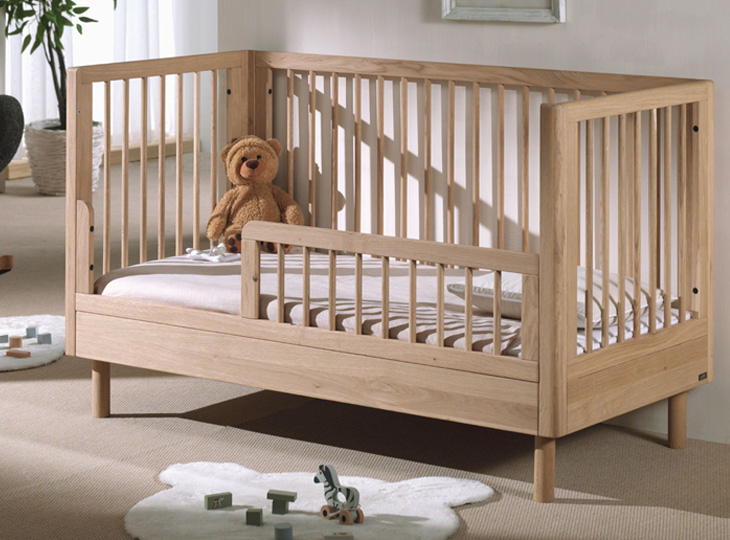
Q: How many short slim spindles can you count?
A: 9